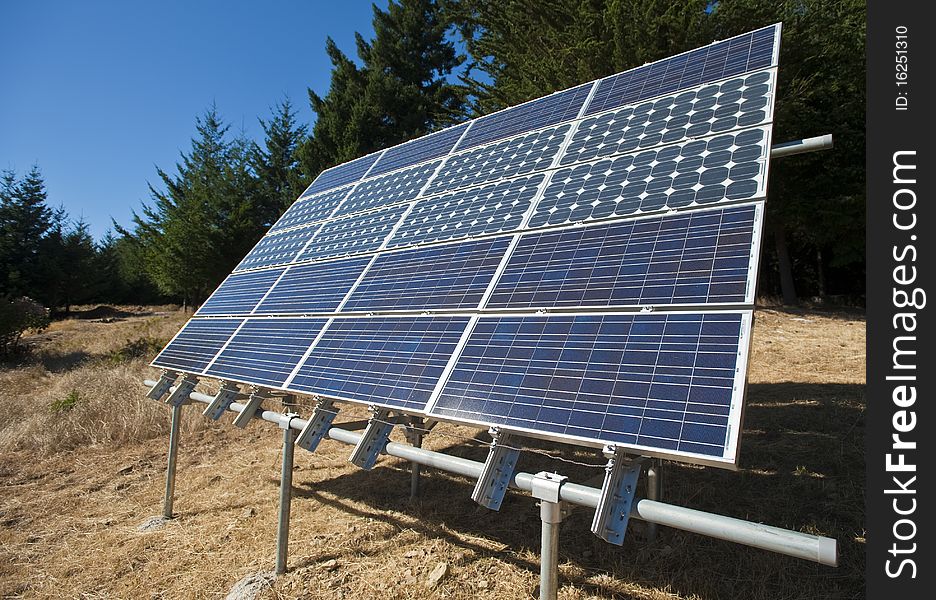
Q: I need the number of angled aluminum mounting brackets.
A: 8